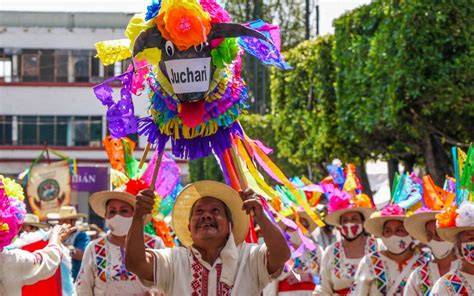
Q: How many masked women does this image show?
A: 5